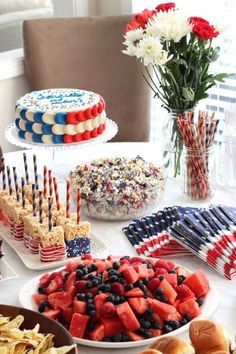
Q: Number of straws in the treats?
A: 14